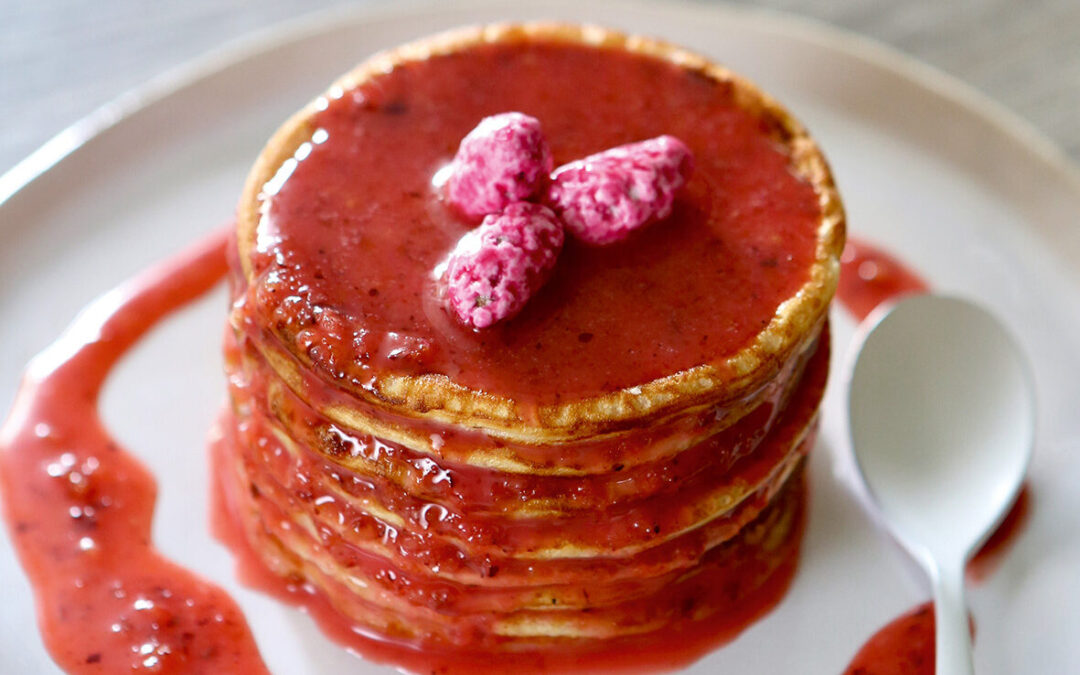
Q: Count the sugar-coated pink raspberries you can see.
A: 3